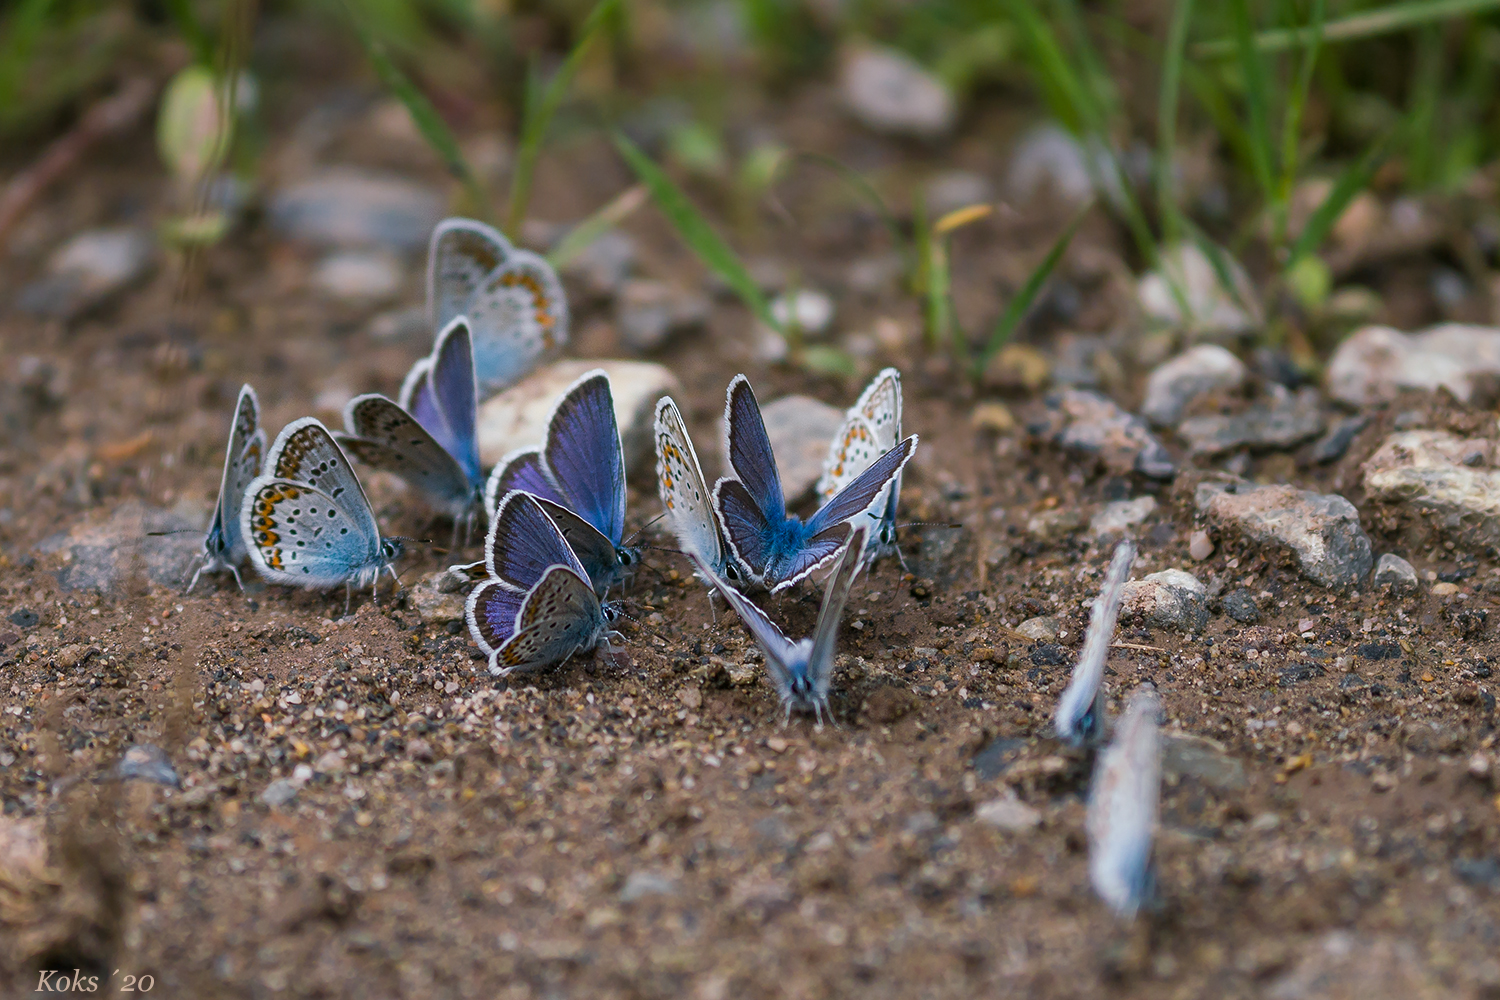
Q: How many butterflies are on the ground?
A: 12